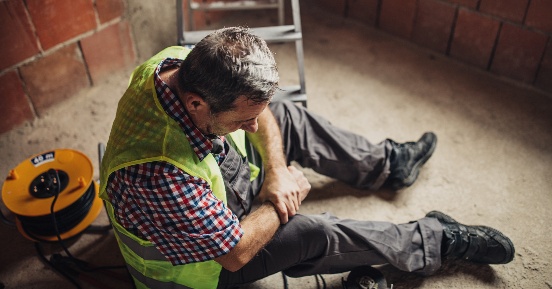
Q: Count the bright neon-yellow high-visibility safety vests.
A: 1